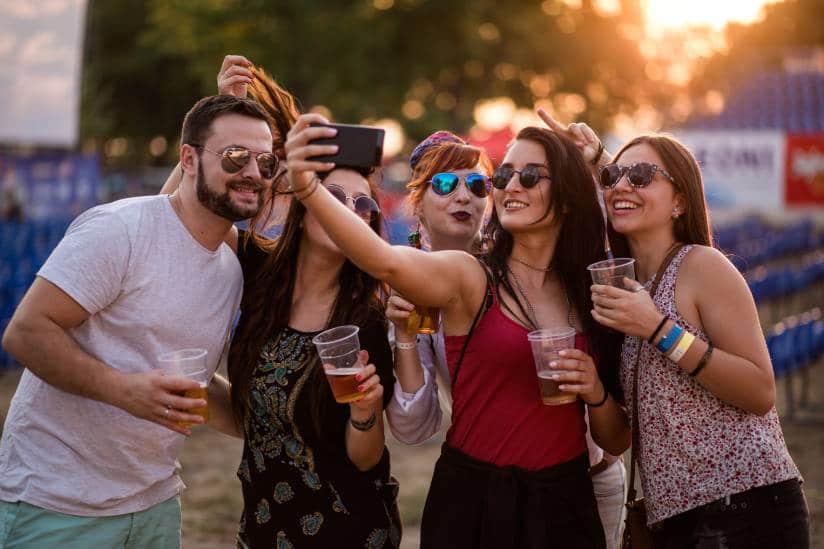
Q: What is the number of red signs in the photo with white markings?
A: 1